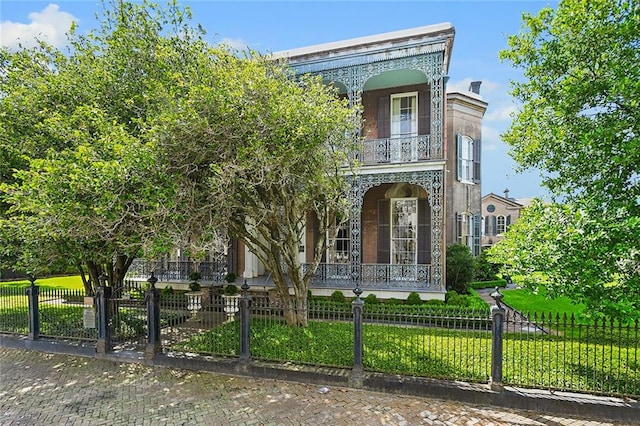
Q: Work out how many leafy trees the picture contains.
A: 3